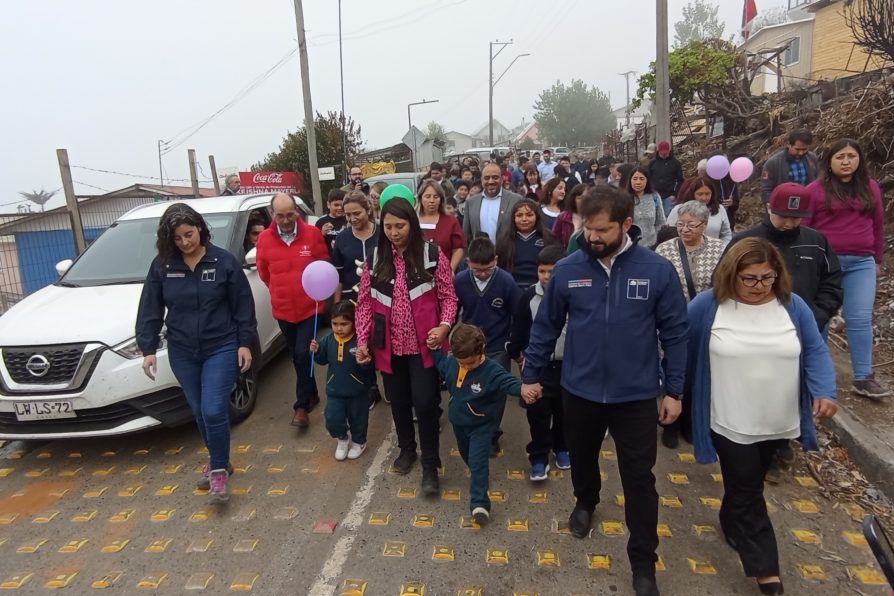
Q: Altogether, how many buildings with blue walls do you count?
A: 1